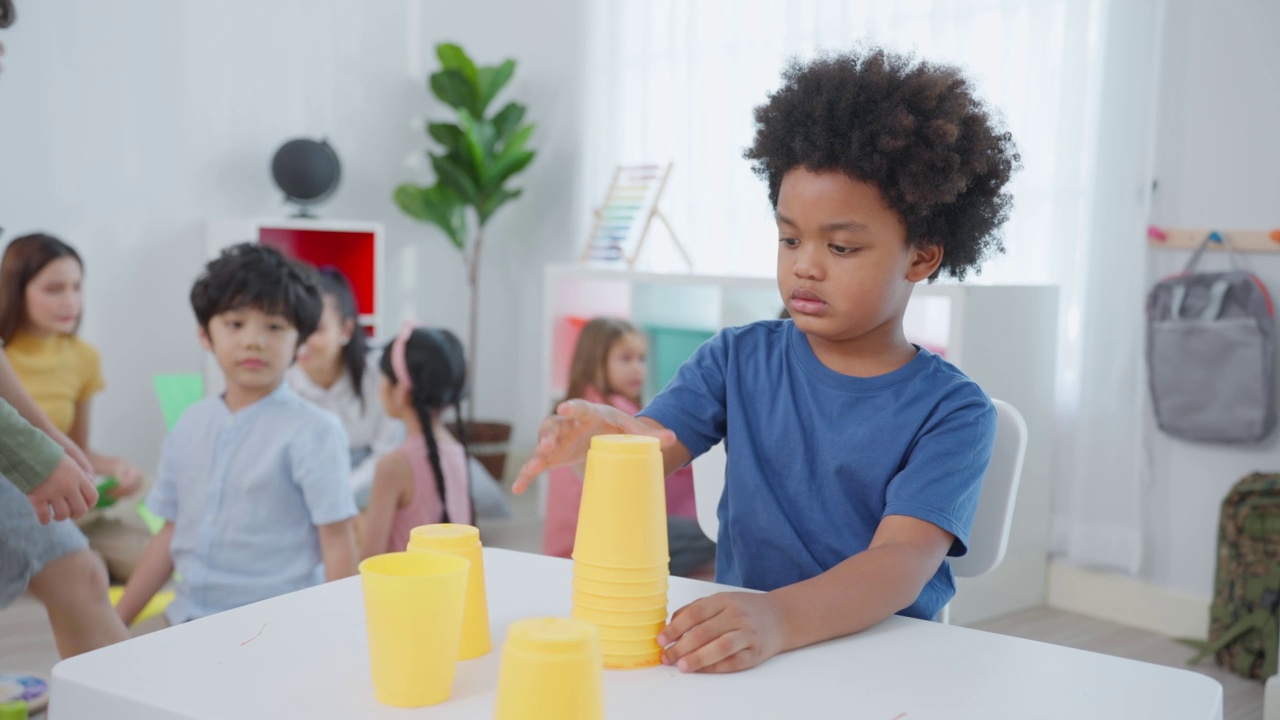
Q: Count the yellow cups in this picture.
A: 11